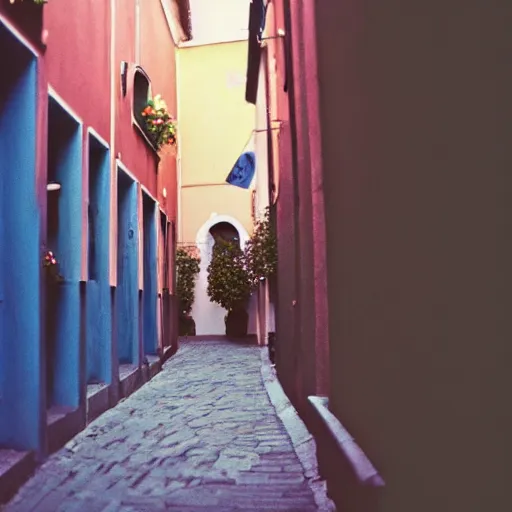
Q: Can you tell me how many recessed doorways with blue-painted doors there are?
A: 5